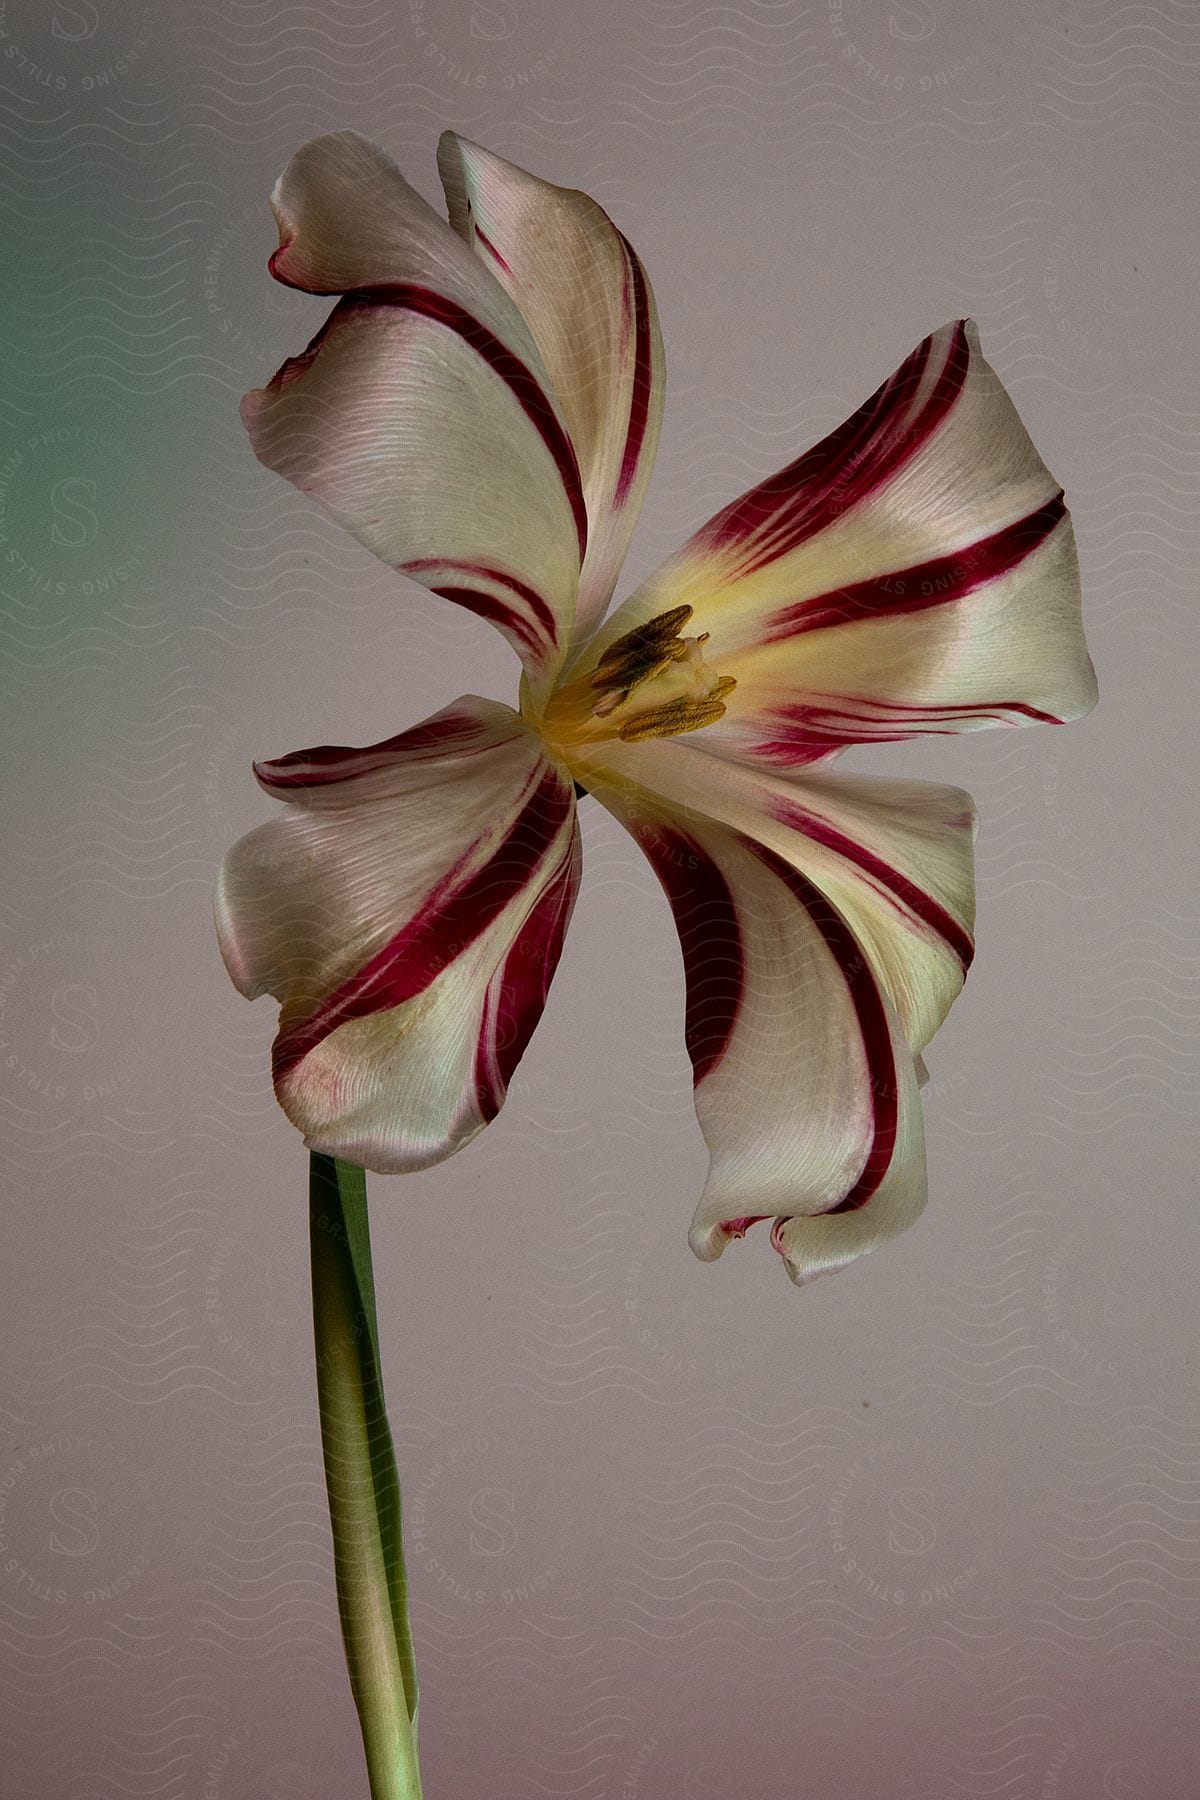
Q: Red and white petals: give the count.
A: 6